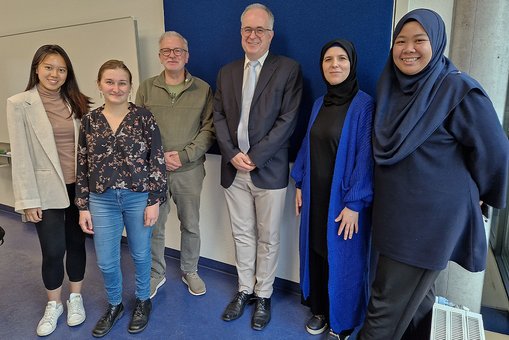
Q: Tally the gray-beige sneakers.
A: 2